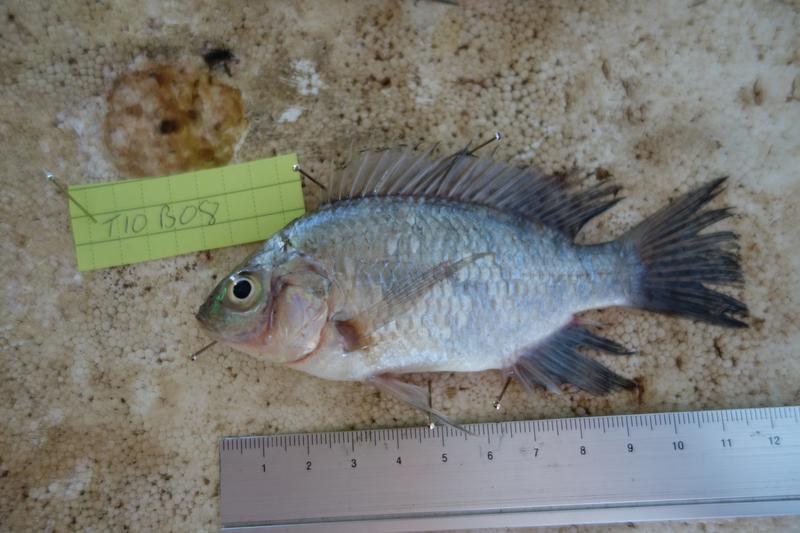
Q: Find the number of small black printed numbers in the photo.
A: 12